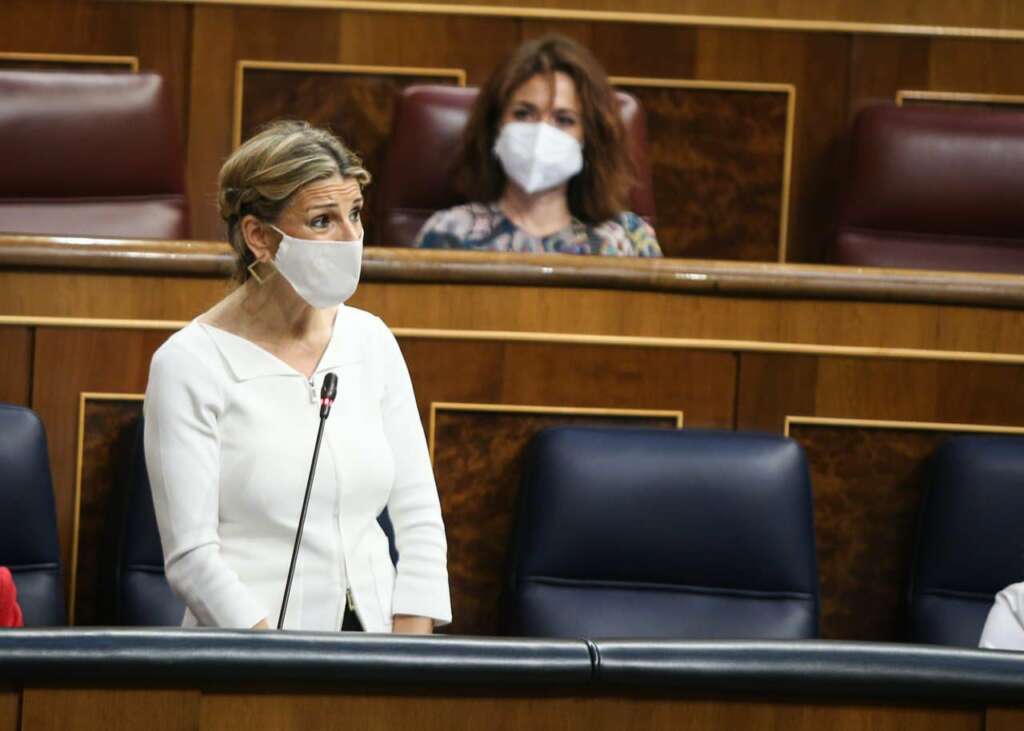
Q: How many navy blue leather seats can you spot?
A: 4